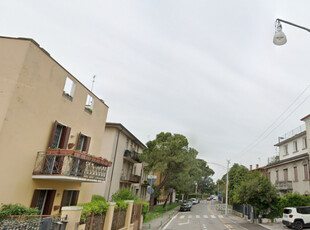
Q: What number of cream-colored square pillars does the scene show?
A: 3